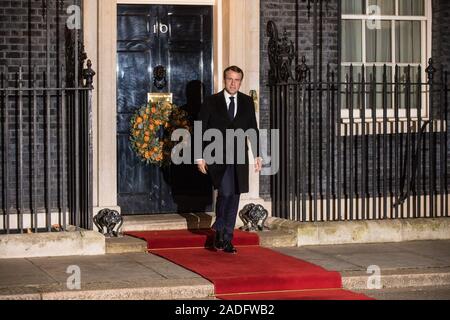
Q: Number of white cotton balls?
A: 0